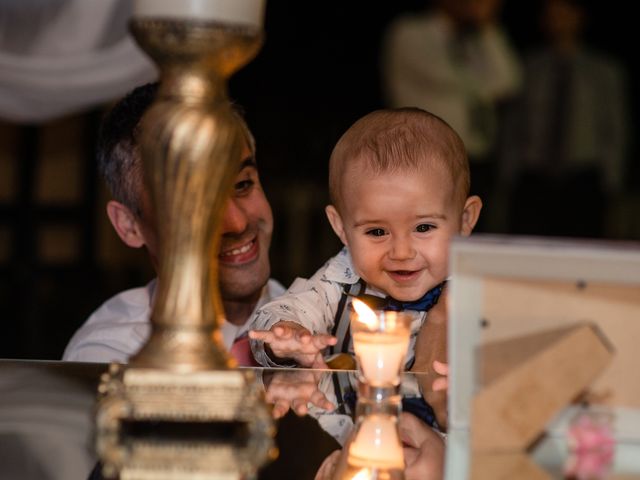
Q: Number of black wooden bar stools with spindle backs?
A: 0